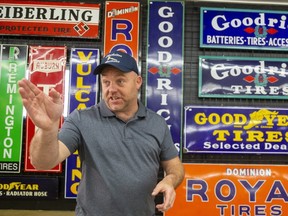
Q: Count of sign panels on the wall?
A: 11